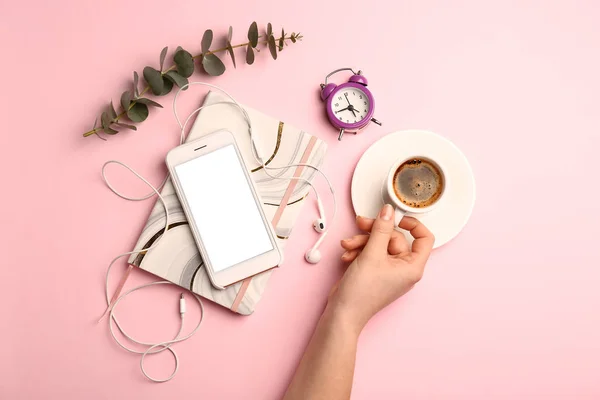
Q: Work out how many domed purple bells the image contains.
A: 2